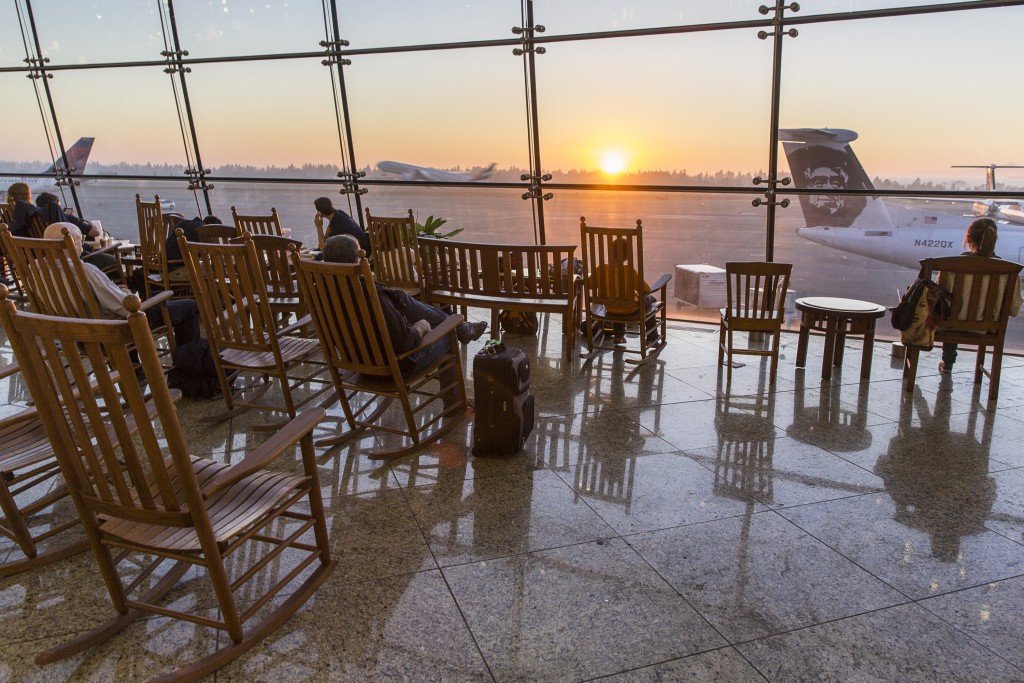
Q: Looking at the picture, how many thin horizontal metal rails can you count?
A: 2